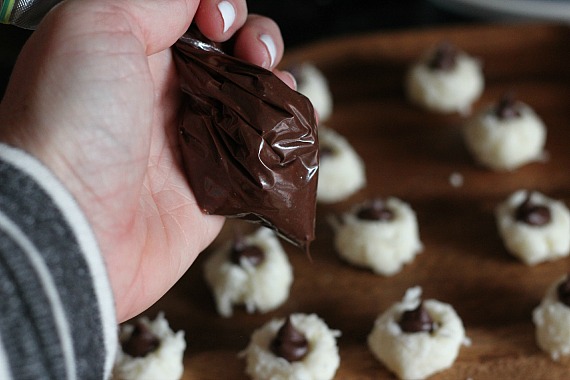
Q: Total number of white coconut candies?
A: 11